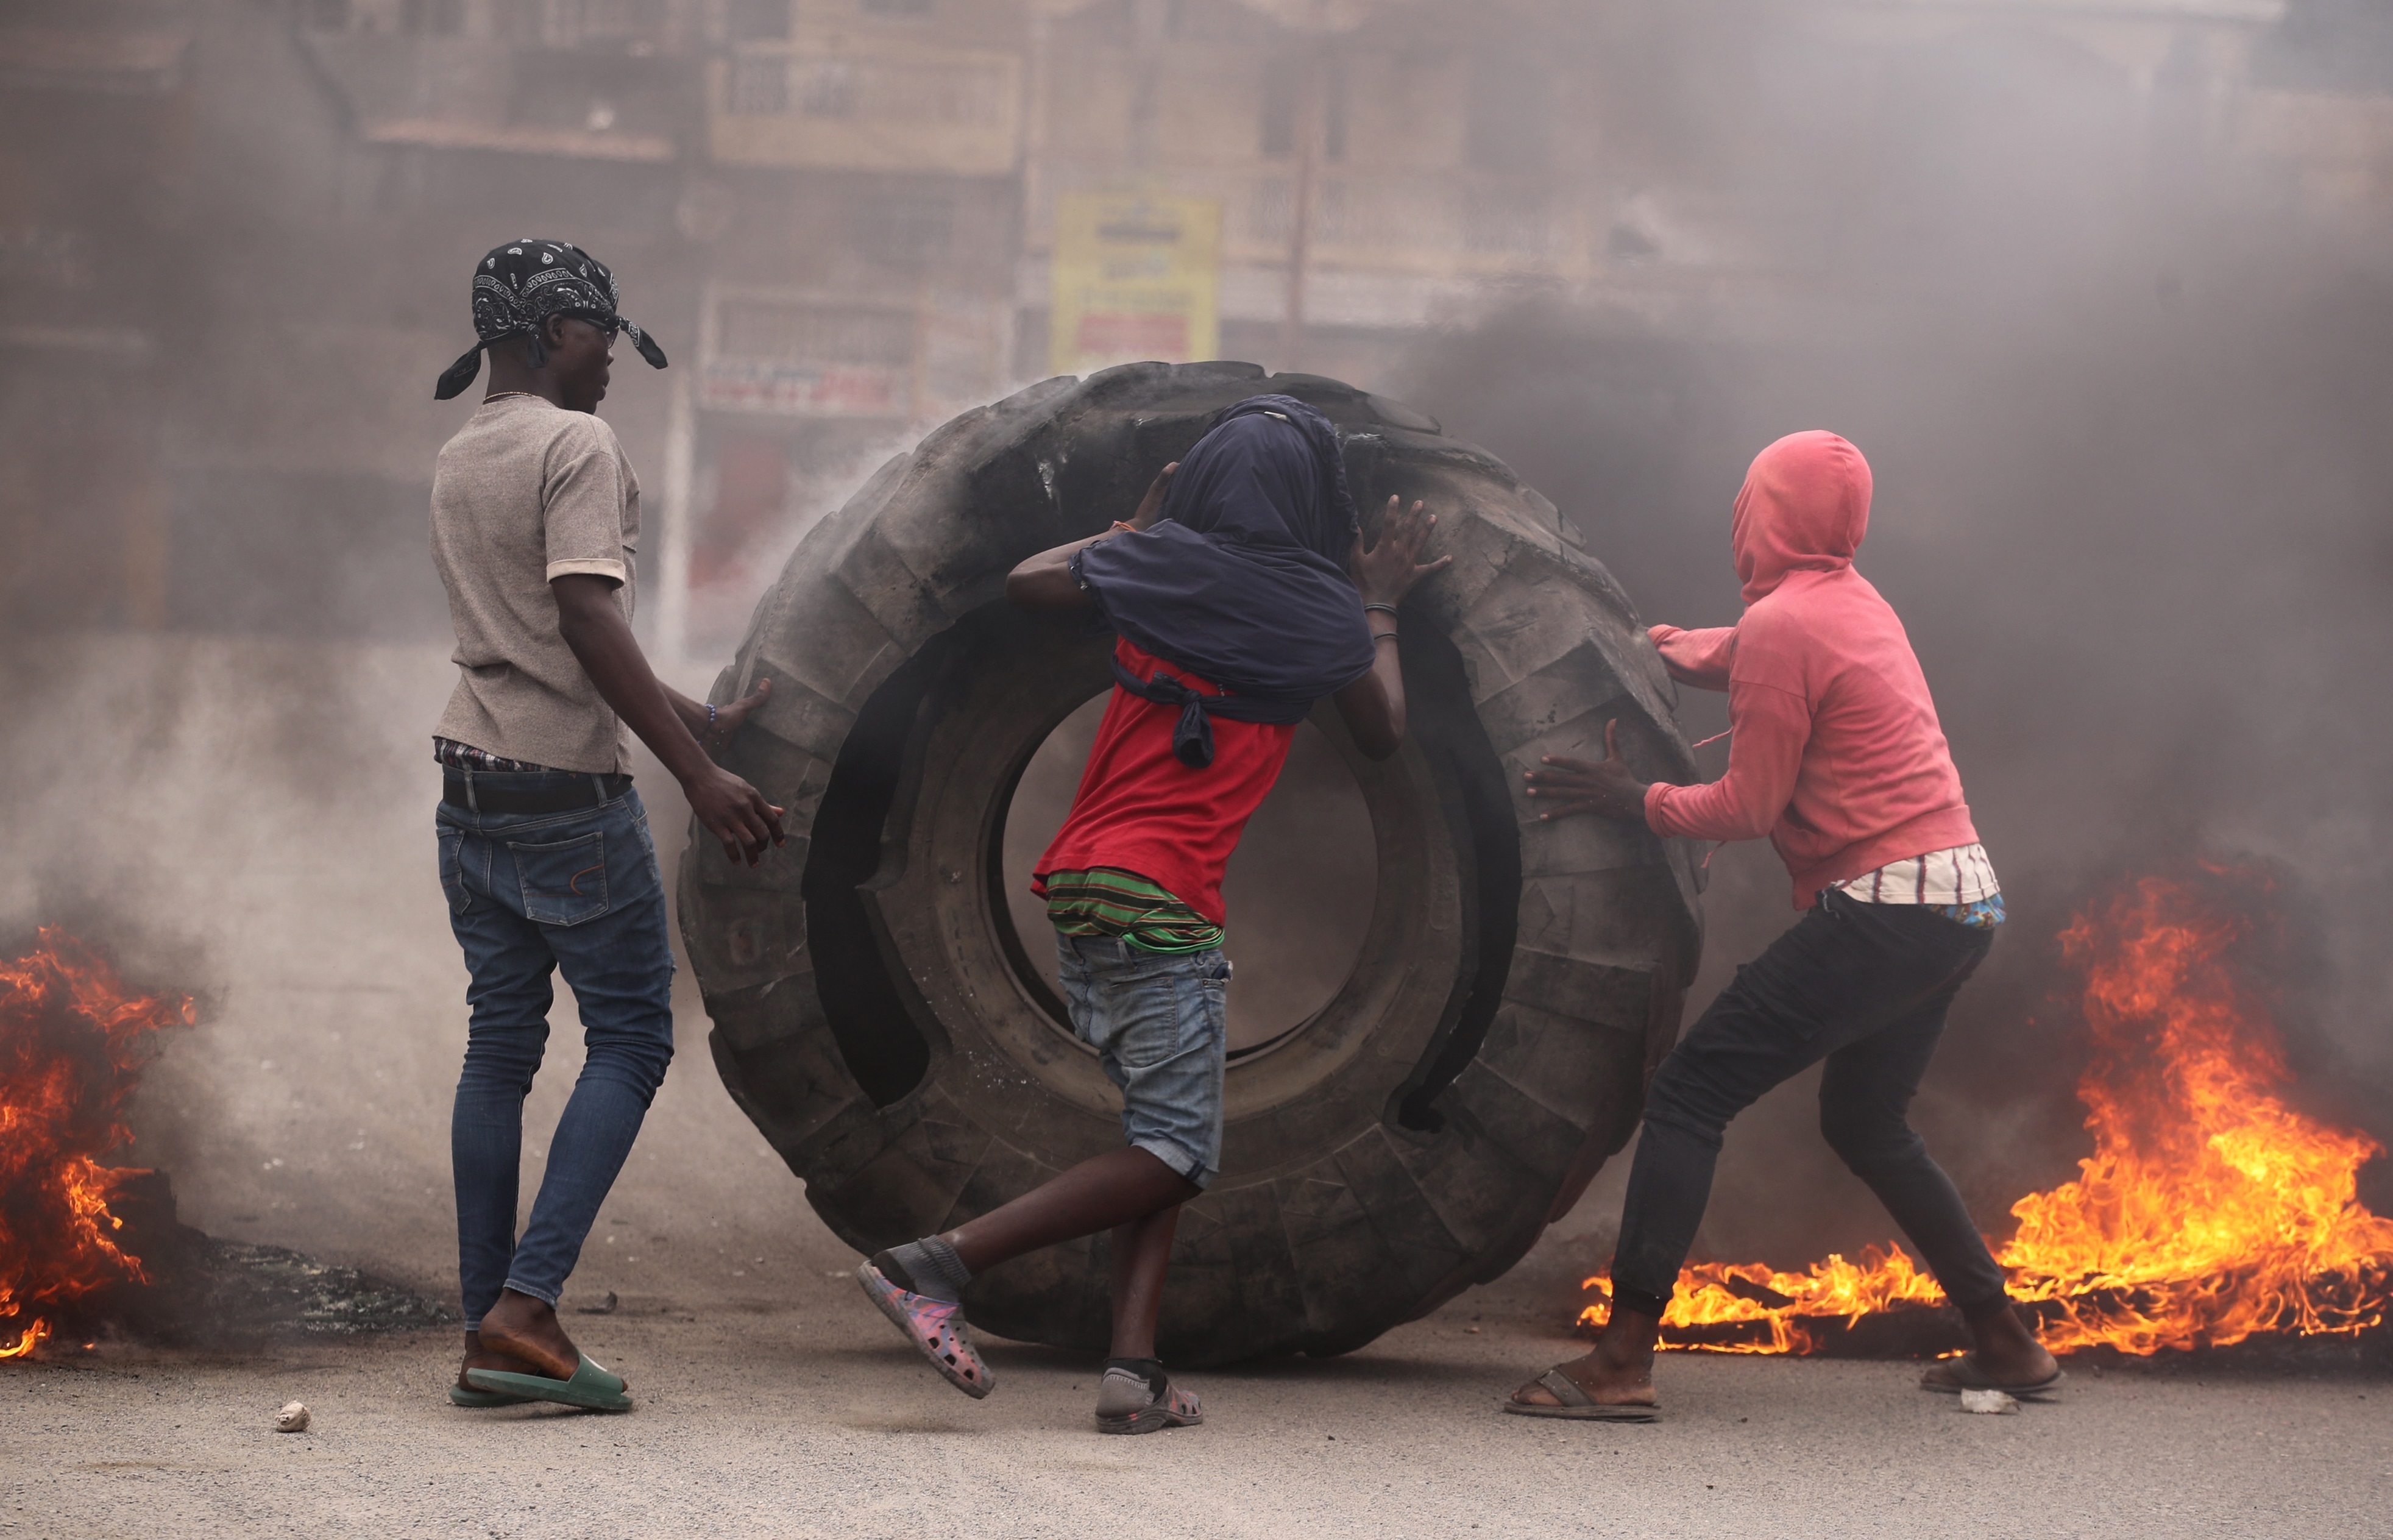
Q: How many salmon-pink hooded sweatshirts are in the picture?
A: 1